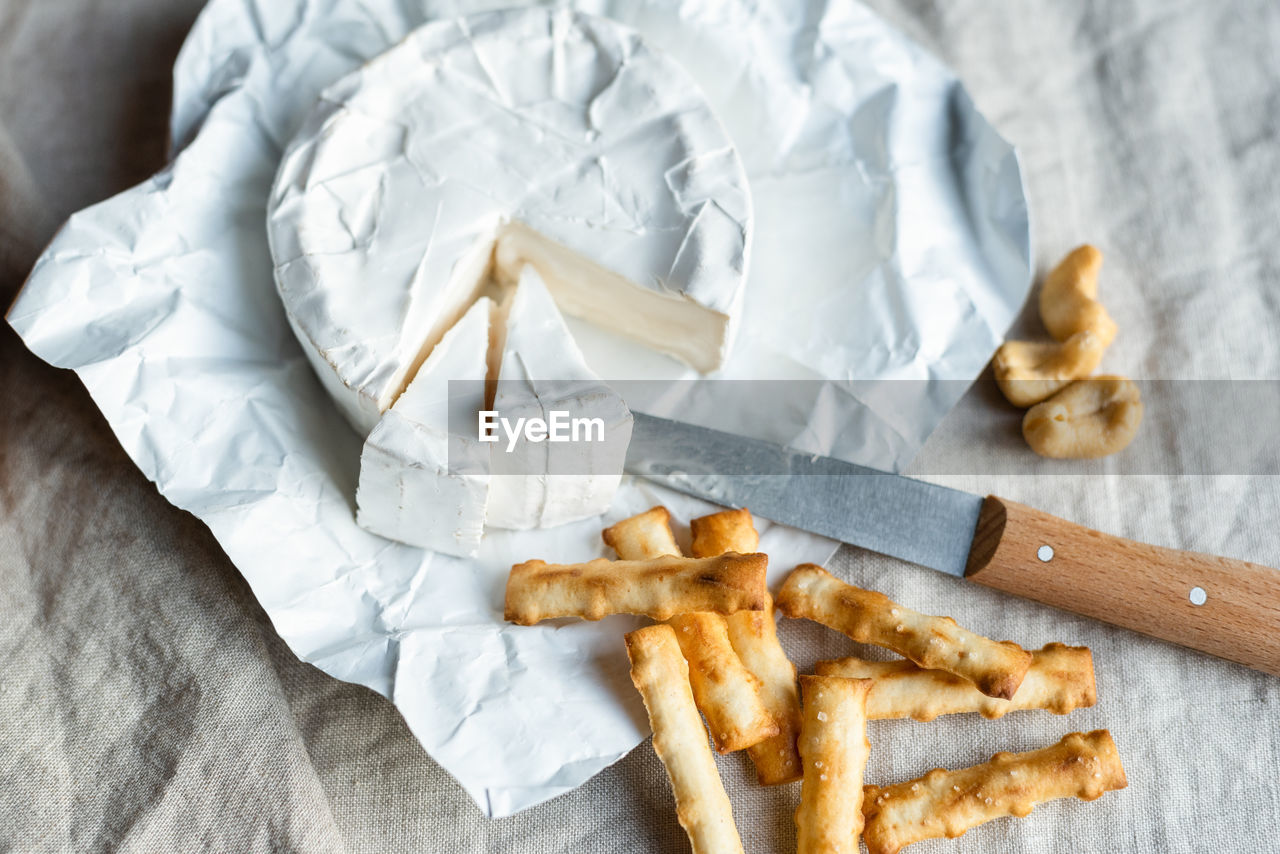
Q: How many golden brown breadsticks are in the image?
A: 8